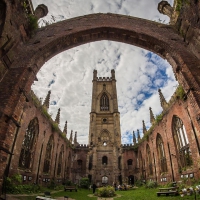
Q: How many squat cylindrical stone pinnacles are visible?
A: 2